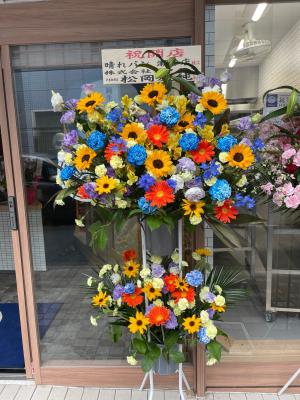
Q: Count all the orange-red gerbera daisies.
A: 11